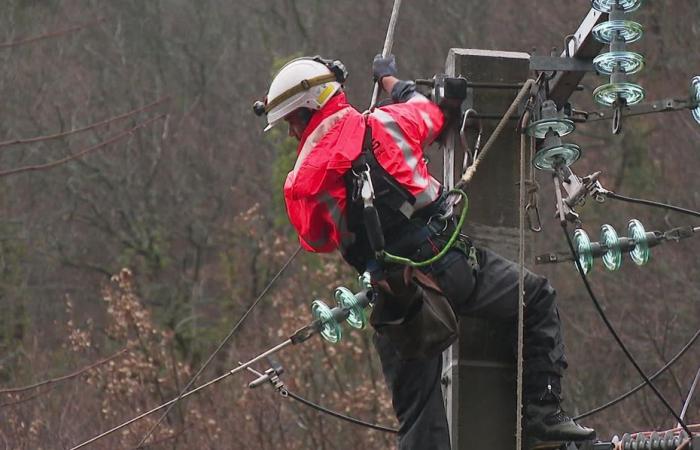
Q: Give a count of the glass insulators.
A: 13